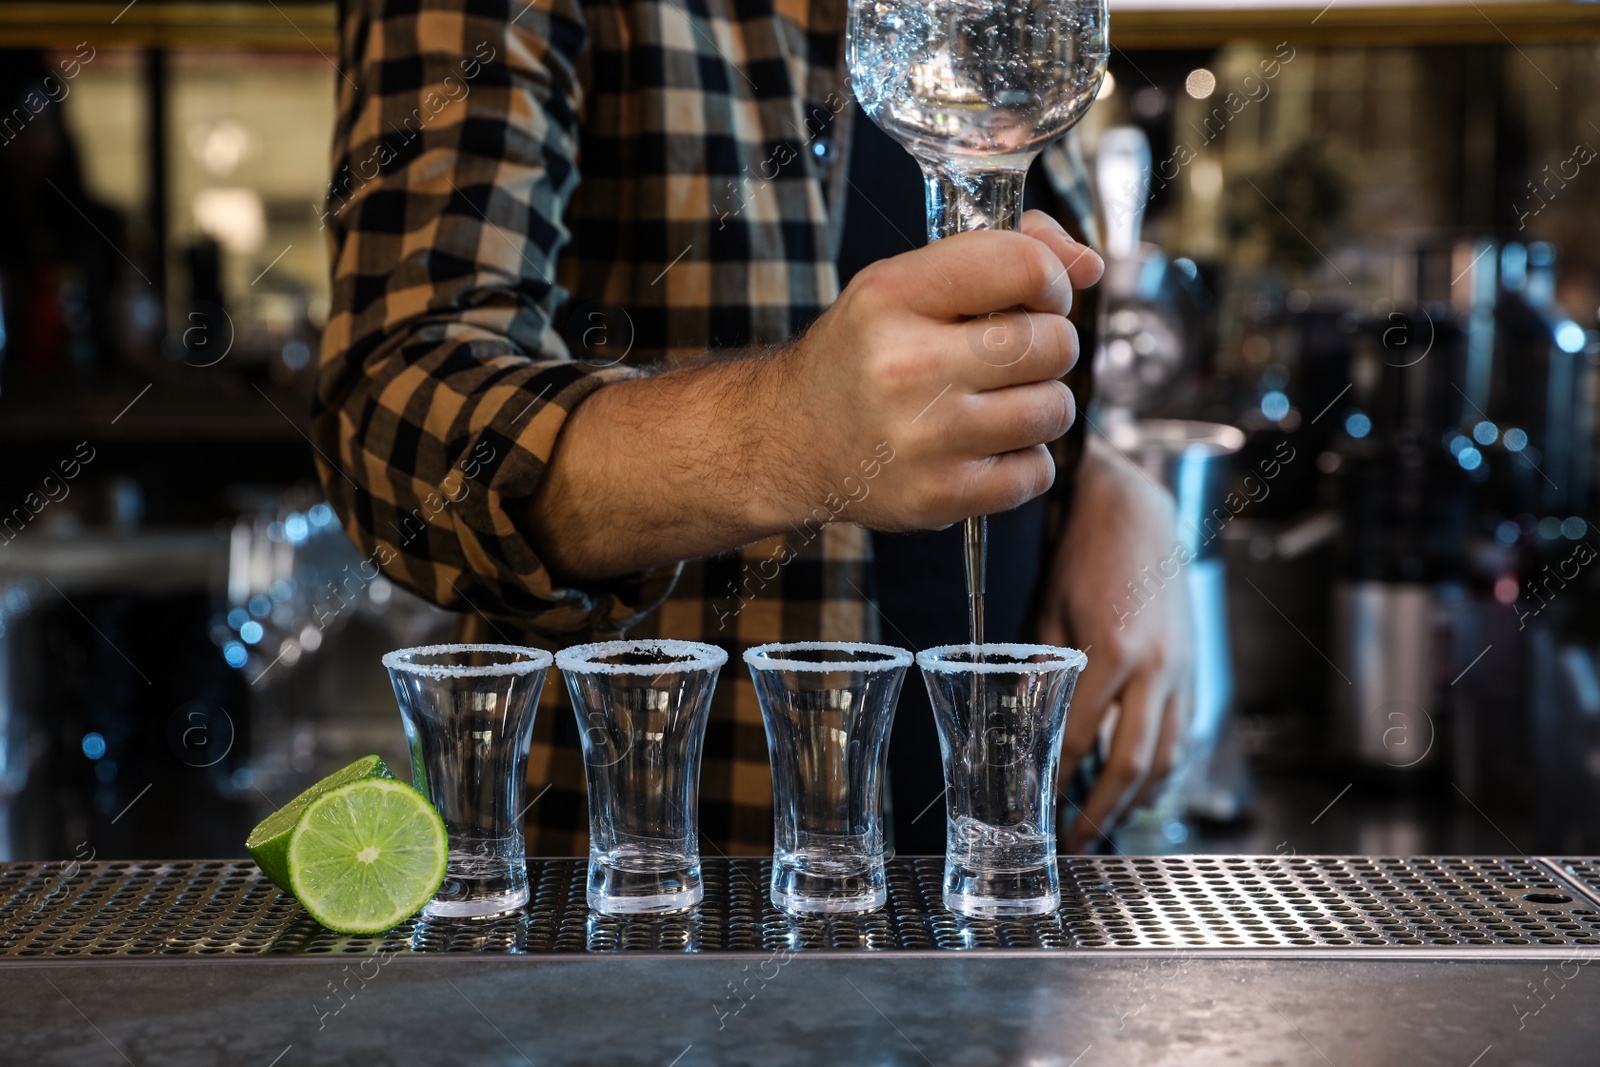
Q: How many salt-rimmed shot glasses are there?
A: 4